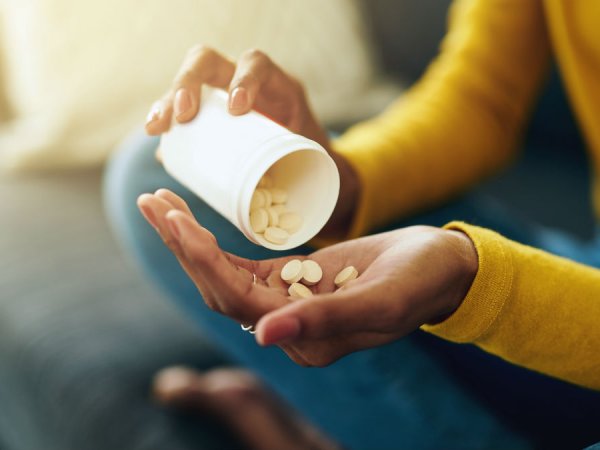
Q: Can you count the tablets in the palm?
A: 4